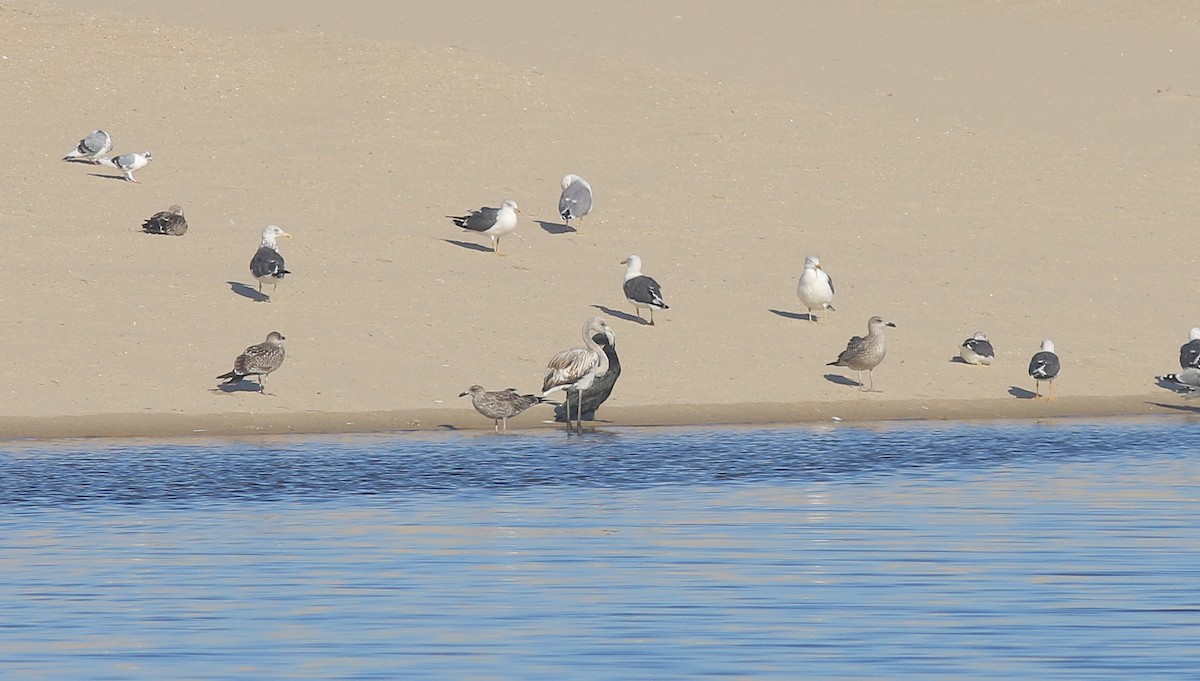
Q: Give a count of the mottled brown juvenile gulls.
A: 4